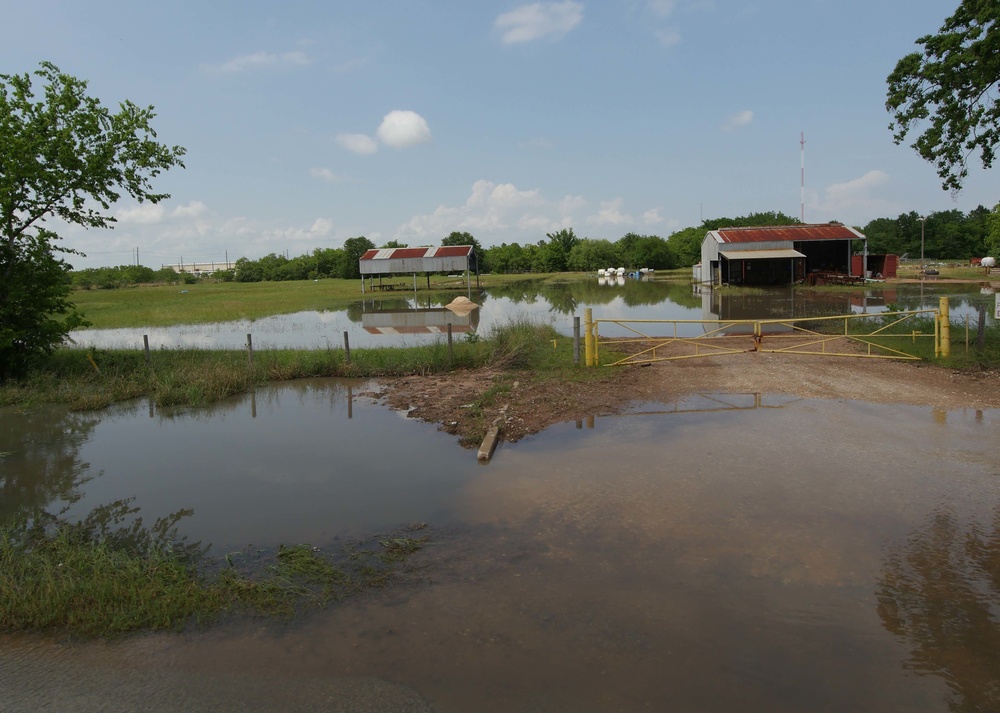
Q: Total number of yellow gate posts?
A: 2